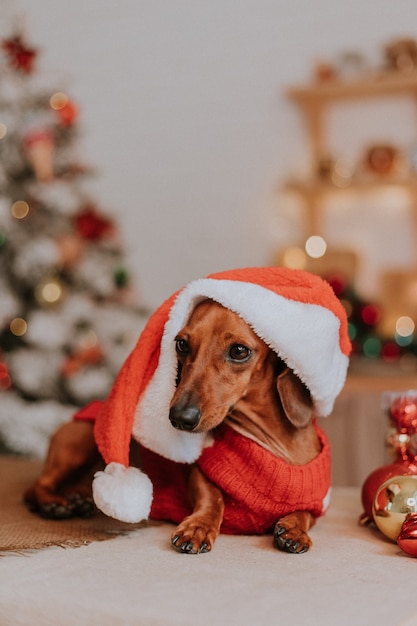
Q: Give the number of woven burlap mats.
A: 1